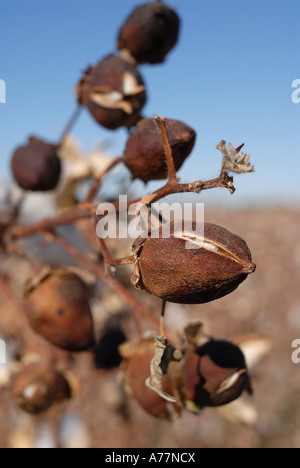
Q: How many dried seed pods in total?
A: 9